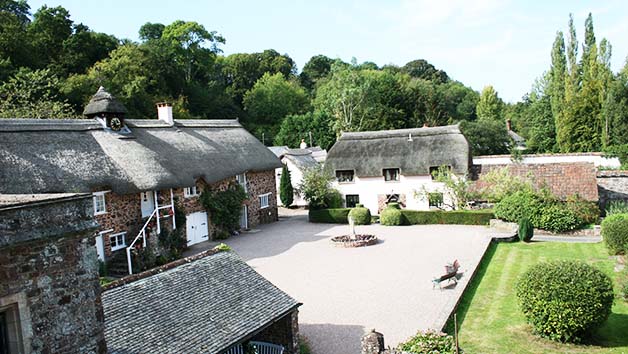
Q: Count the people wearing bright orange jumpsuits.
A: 0